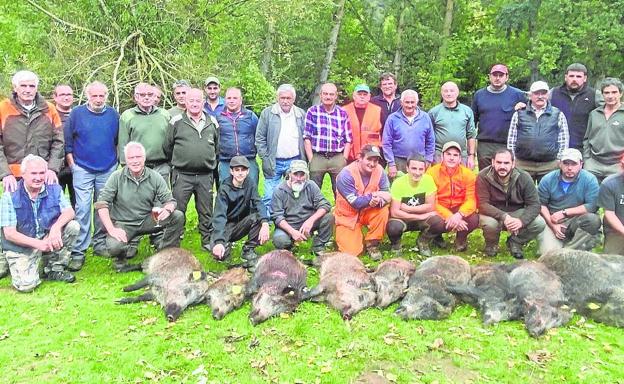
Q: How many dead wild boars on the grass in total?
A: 9